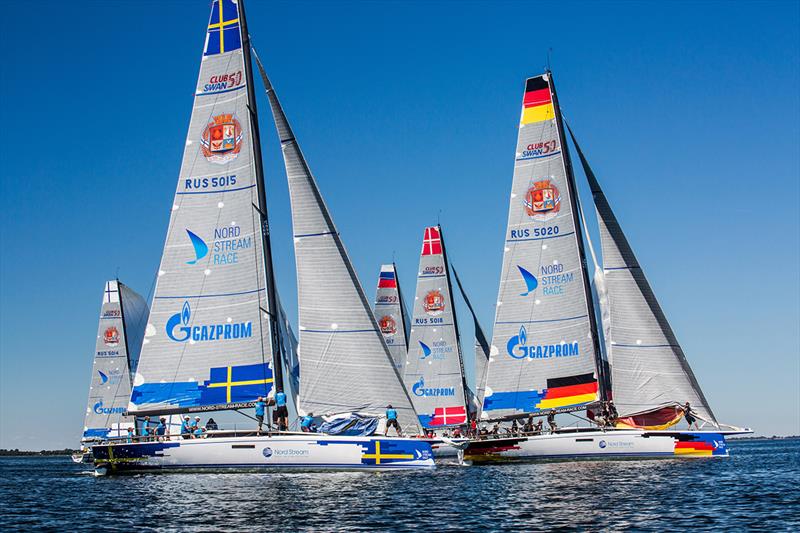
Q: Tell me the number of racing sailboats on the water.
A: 5